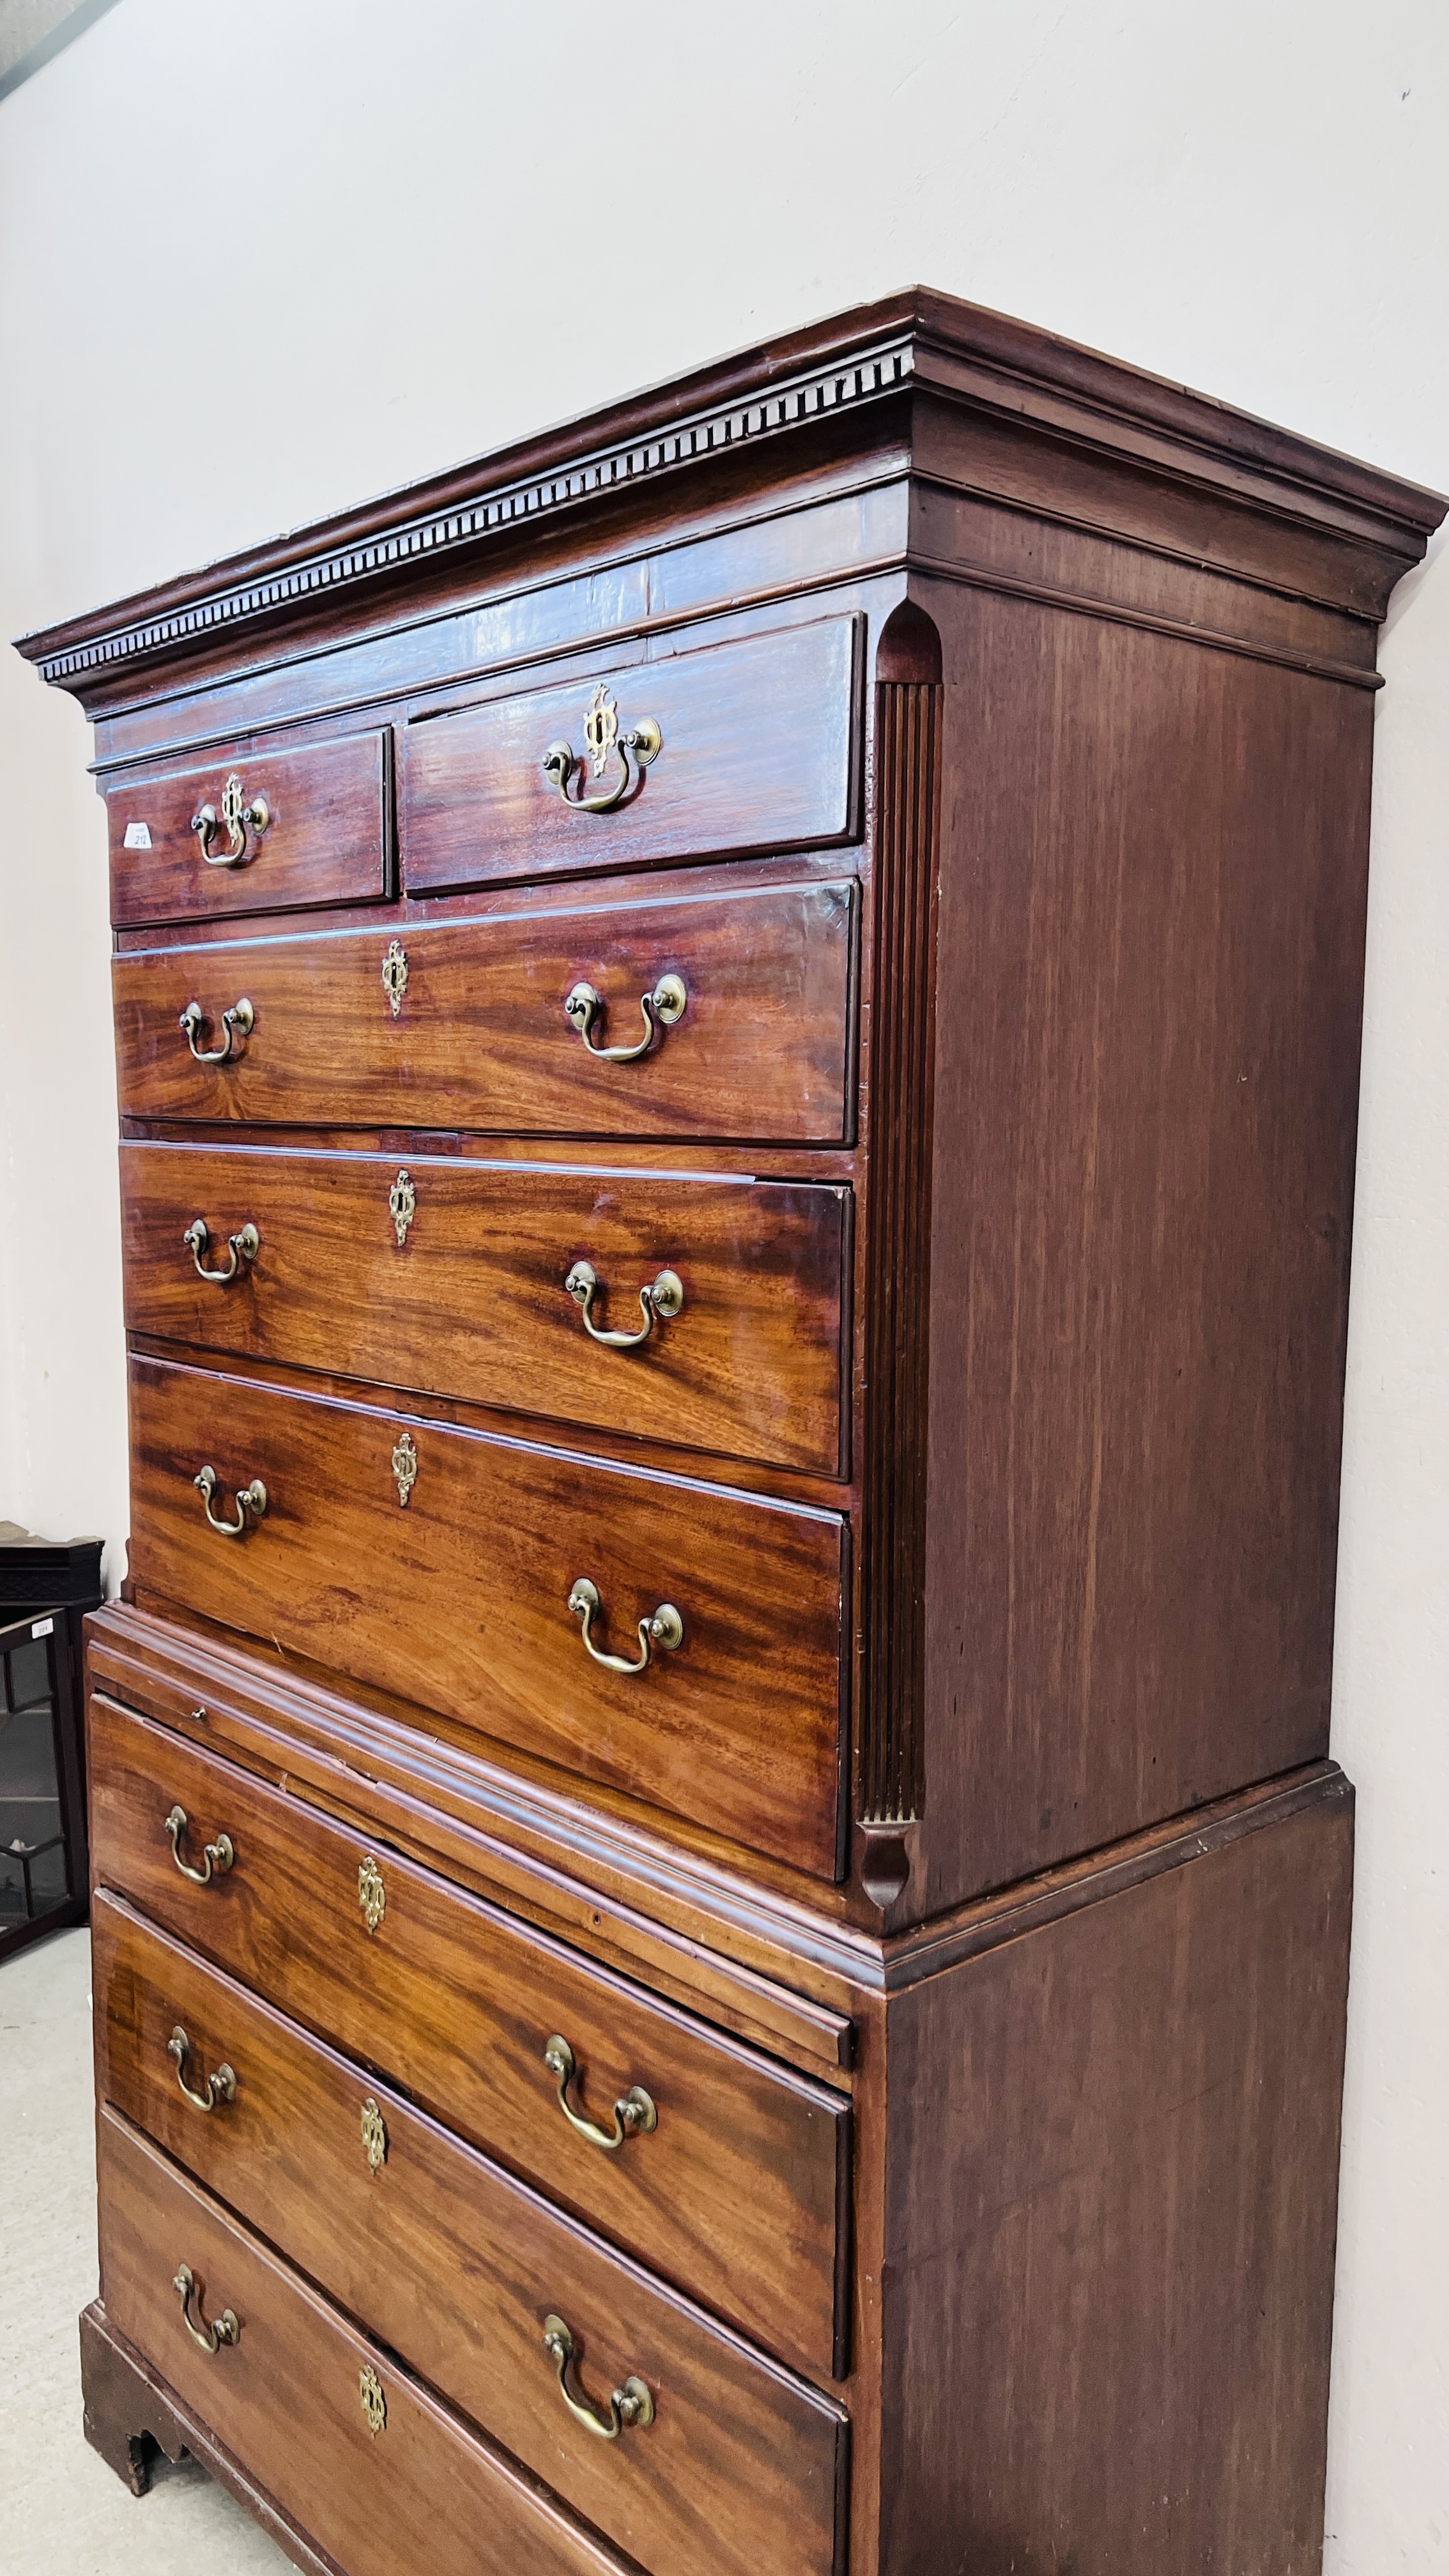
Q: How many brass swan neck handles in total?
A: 13